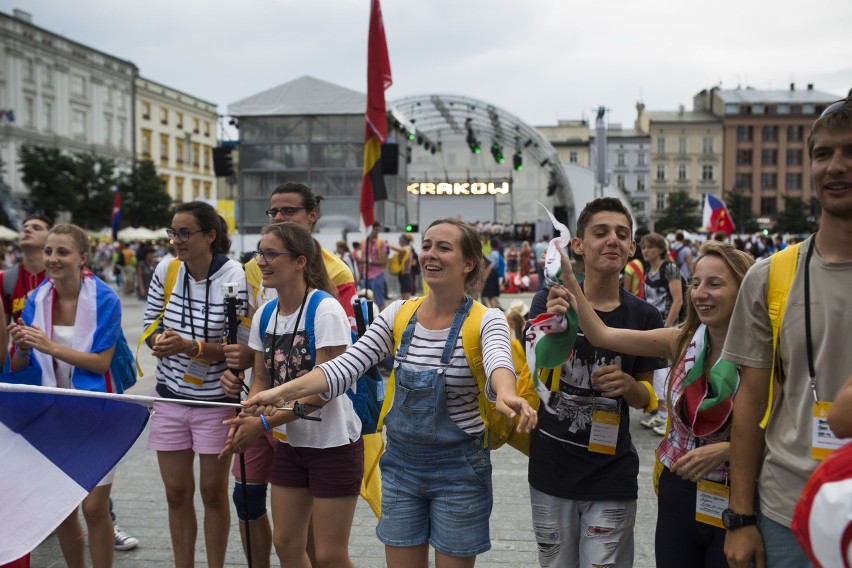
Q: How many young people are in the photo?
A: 9